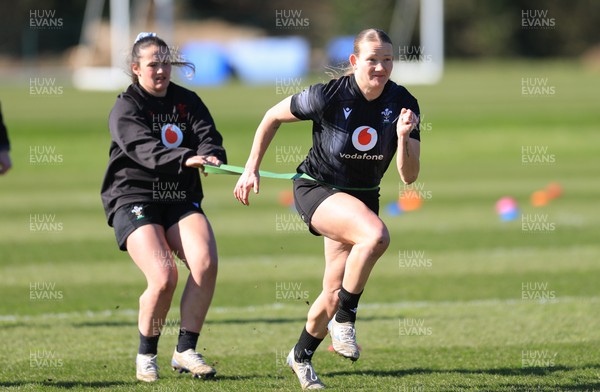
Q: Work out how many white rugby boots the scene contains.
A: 4